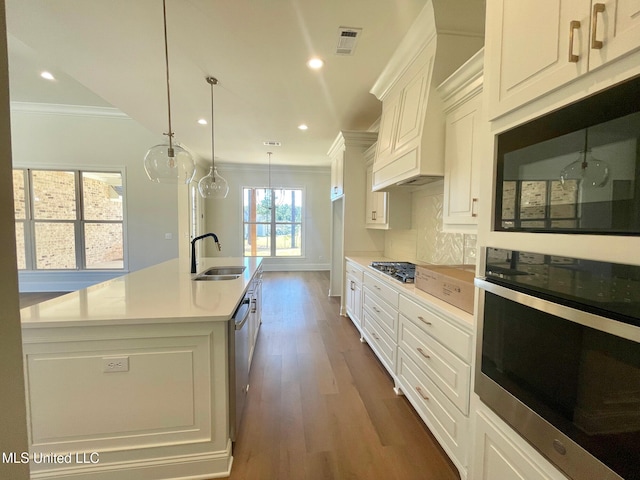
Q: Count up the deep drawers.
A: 4